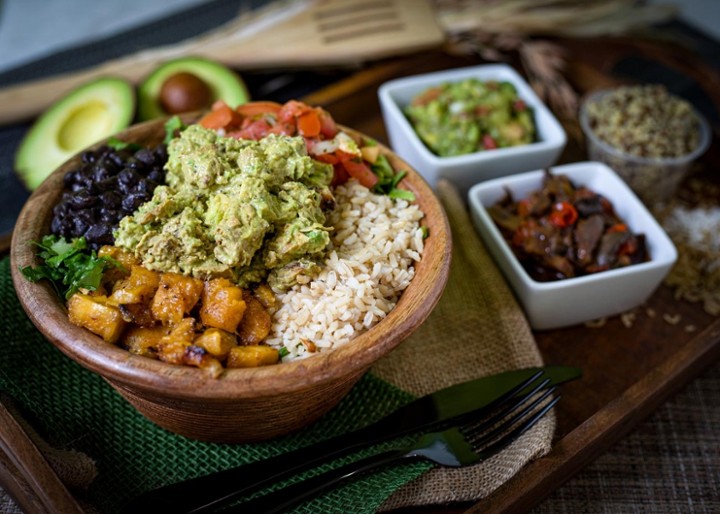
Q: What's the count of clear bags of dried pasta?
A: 0